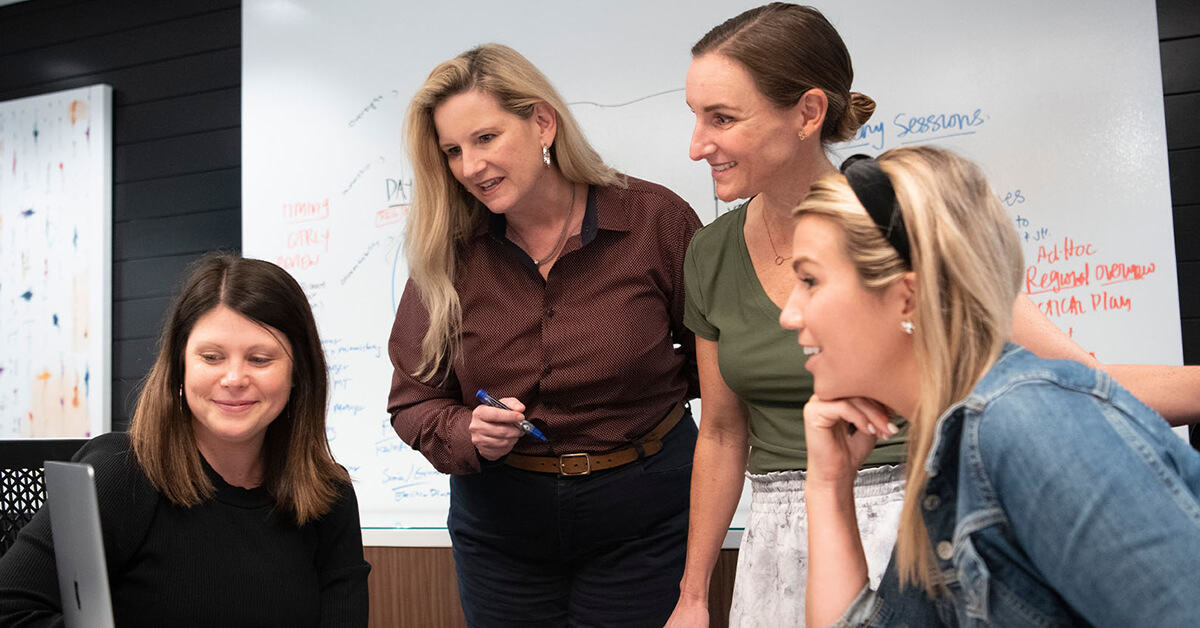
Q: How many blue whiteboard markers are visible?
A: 1